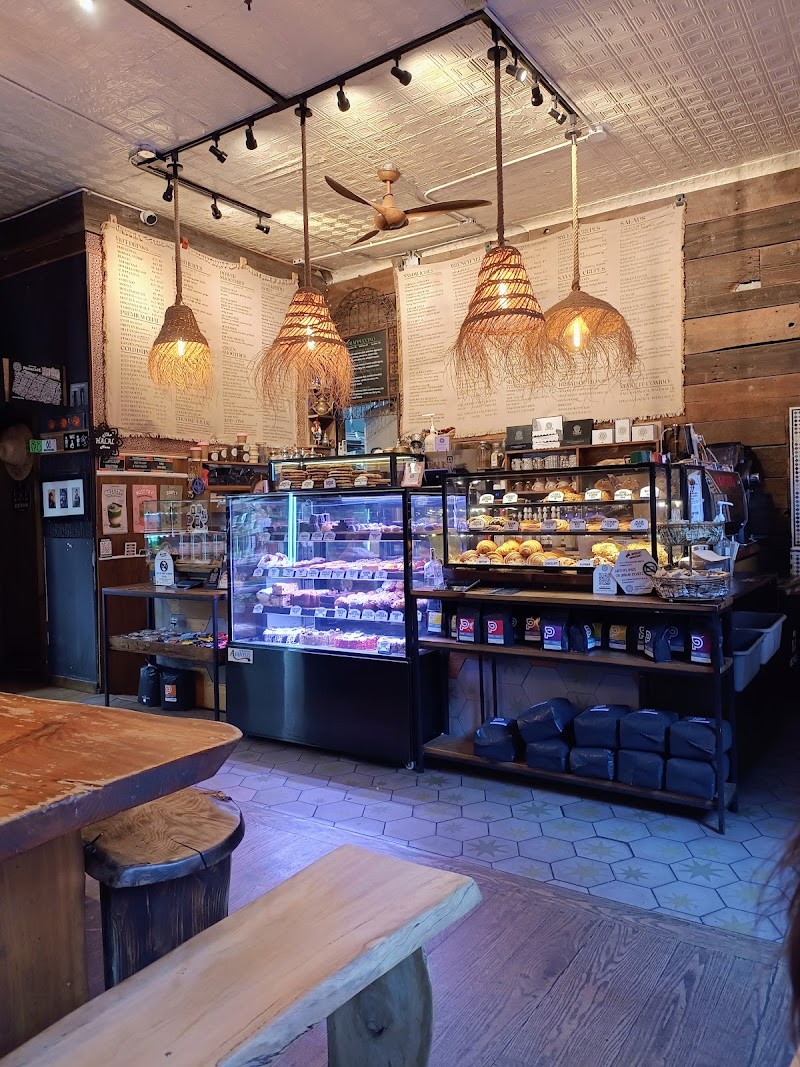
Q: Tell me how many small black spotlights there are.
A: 10